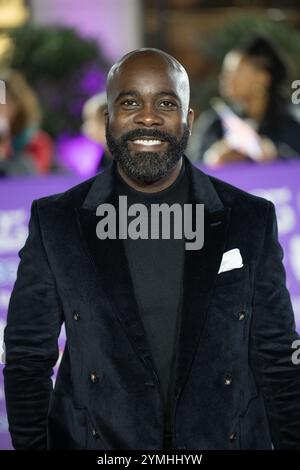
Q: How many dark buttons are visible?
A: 6